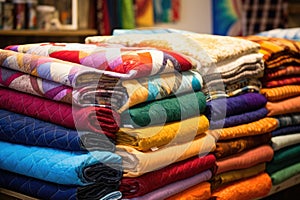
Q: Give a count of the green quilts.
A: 3